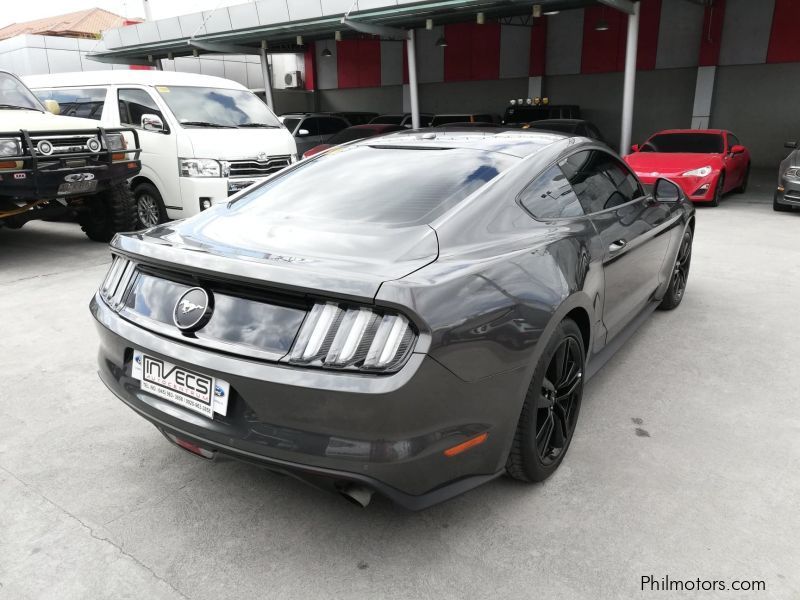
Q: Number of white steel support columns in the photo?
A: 3